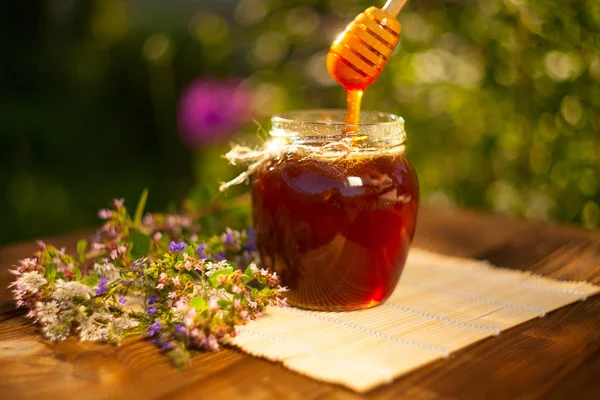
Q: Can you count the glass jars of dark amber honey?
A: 1